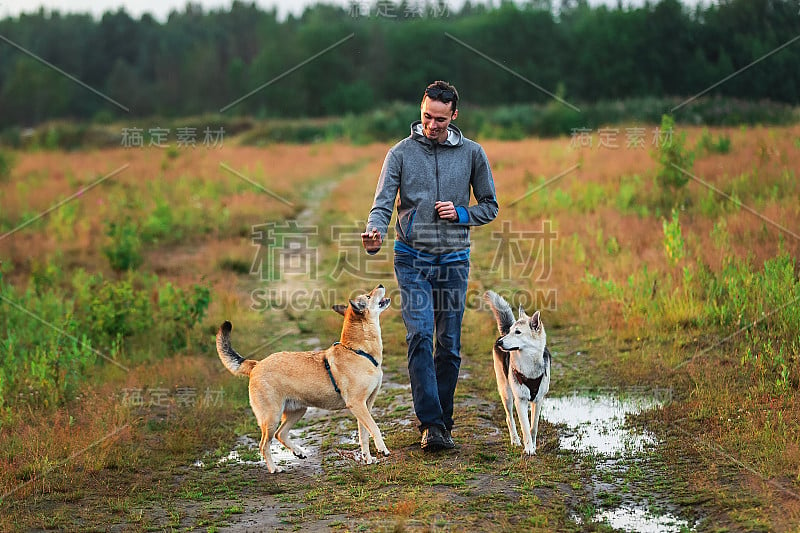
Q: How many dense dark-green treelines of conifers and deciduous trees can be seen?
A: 1